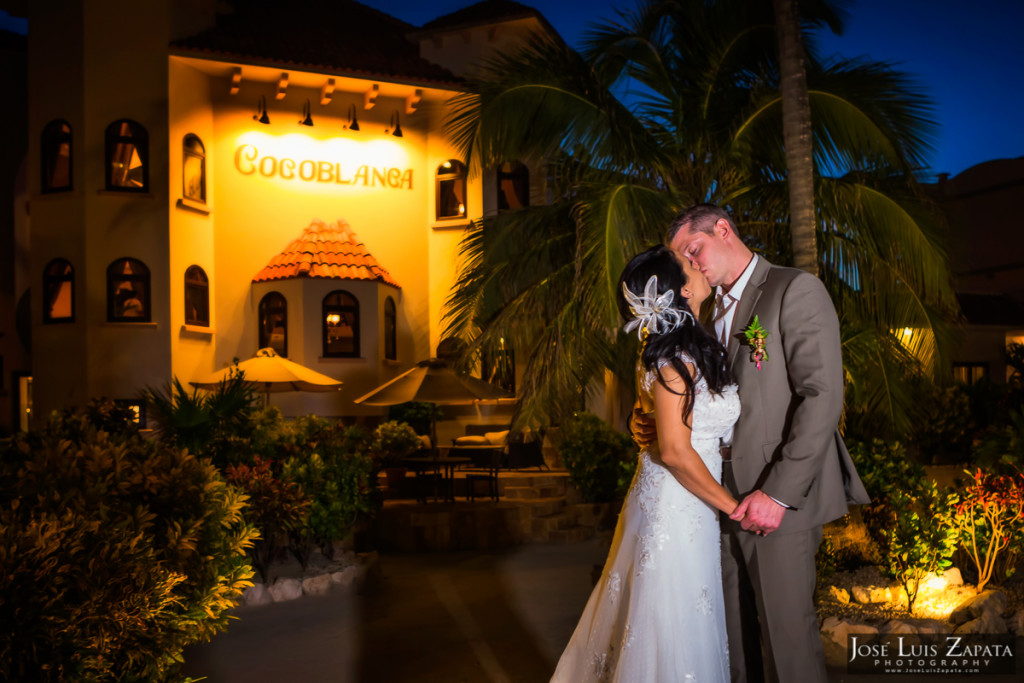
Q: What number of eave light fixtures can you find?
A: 4